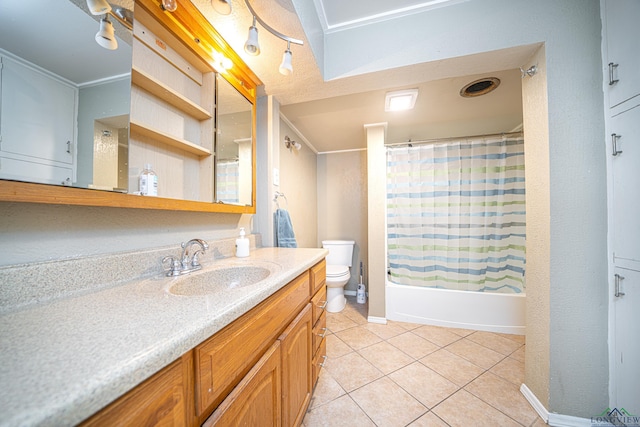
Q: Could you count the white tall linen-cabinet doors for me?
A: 3